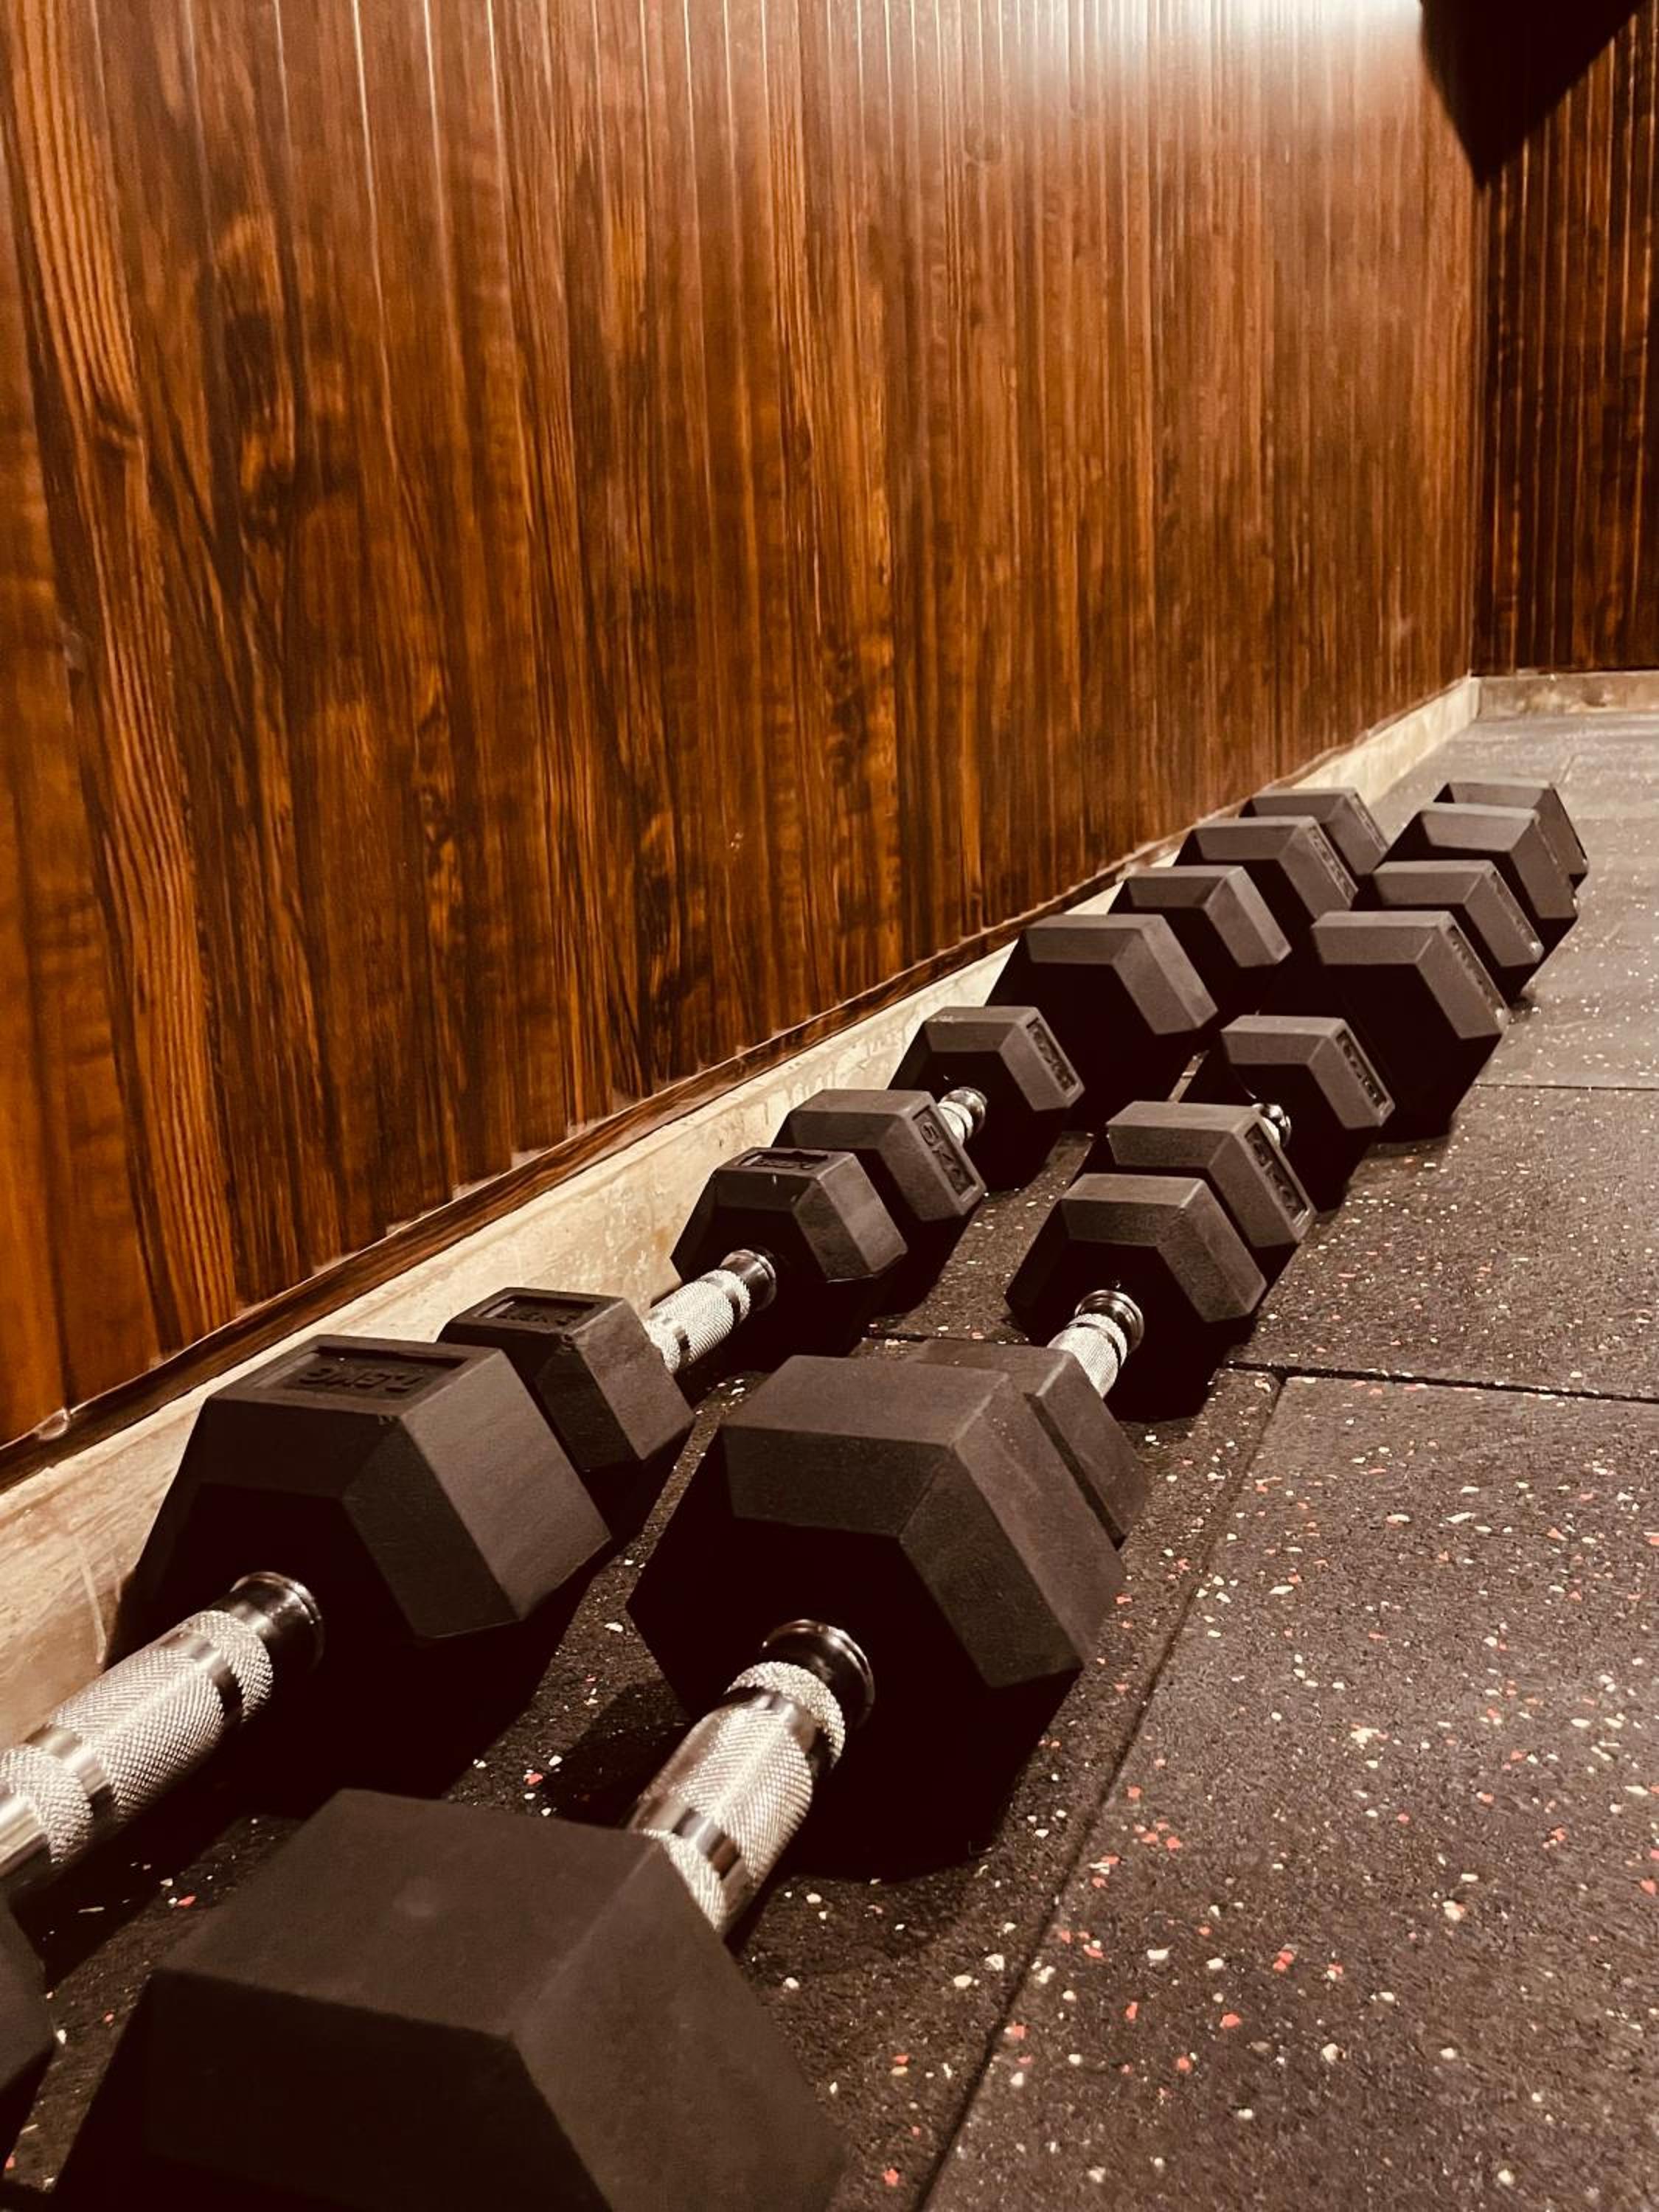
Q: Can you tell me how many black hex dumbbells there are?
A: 10